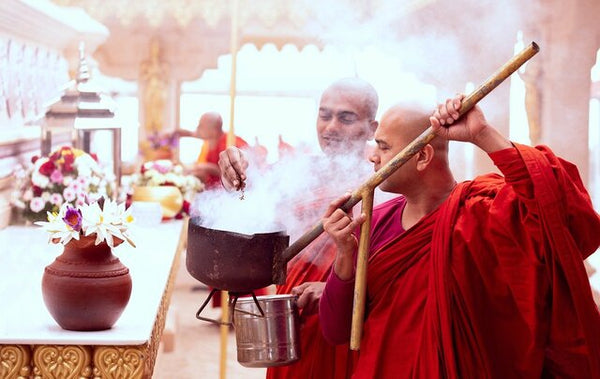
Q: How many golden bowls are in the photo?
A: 1